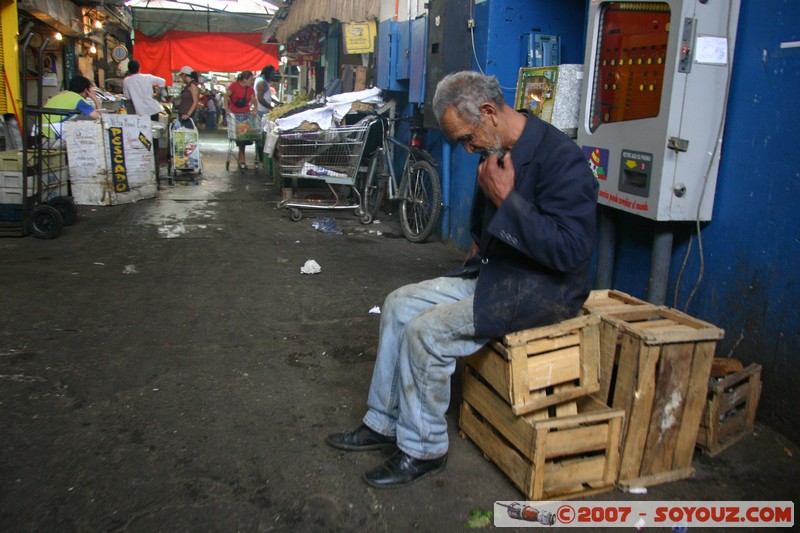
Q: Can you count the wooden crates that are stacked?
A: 5